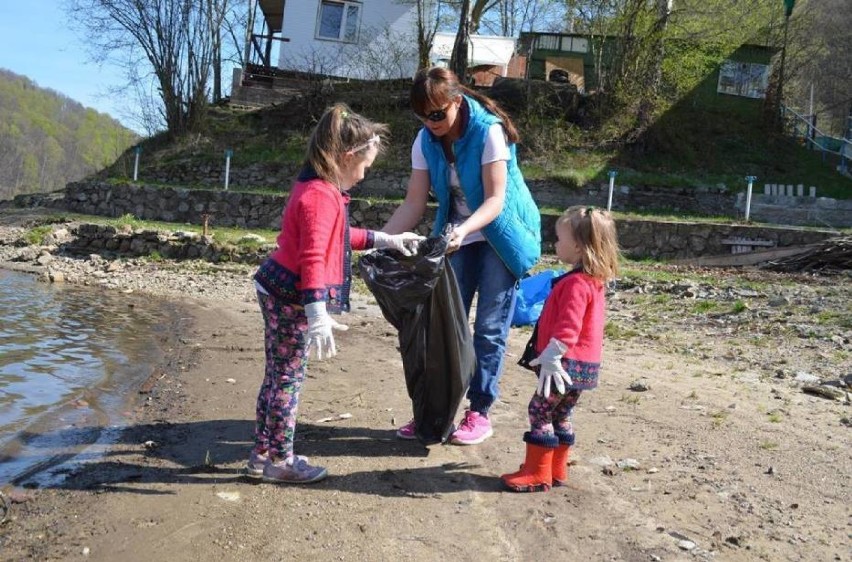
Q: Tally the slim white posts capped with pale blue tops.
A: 4